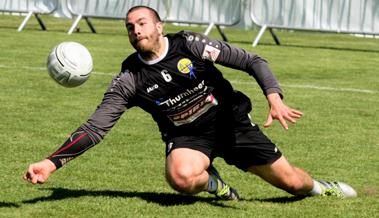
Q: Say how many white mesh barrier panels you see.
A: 3